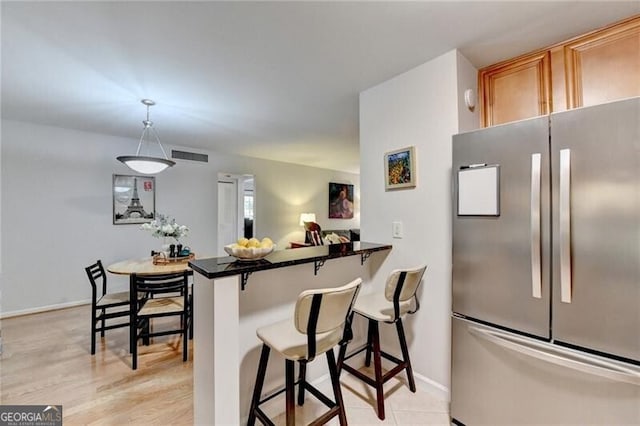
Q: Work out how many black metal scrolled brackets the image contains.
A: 3